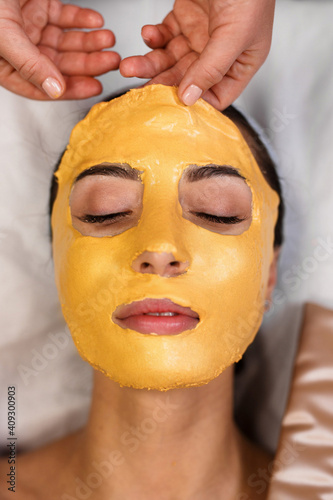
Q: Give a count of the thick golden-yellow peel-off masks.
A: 1